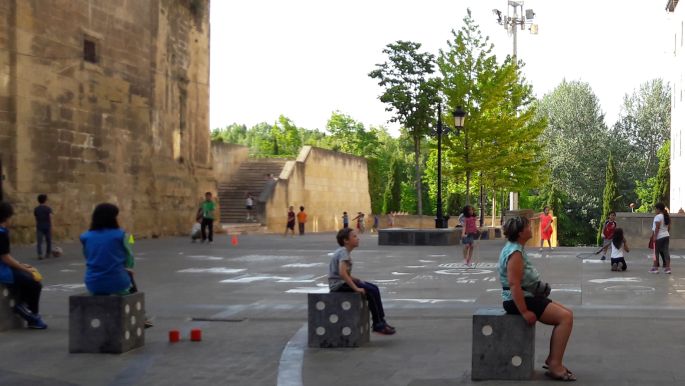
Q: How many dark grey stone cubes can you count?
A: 4